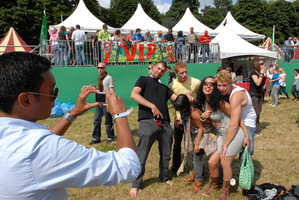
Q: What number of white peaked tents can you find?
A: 5